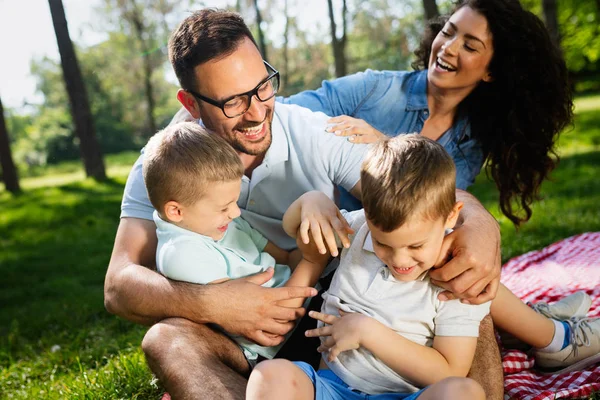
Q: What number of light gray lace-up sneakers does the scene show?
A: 2